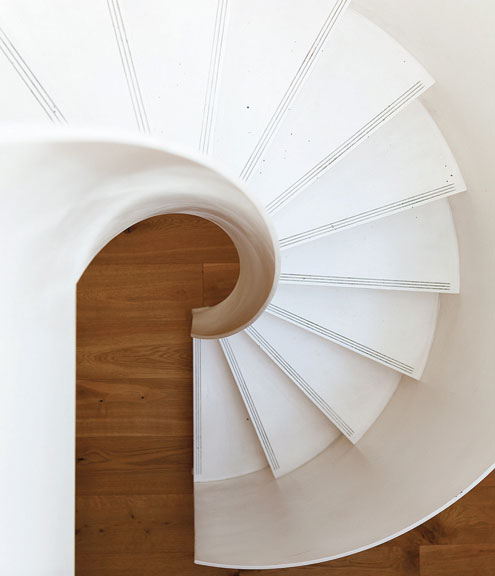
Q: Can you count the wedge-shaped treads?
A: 11